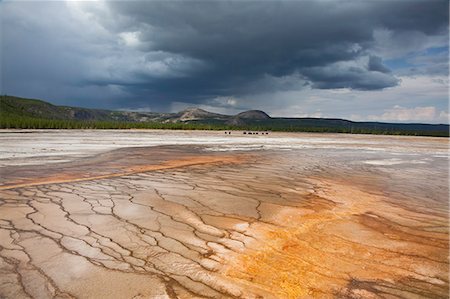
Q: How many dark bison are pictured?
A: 8